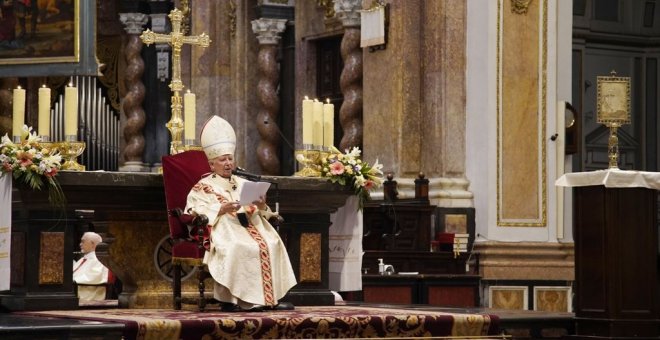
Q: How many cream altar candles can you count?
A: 7